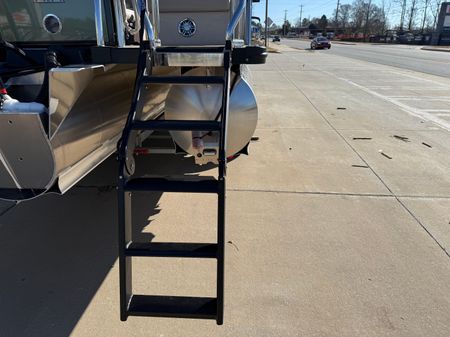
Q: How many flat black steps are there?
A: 5